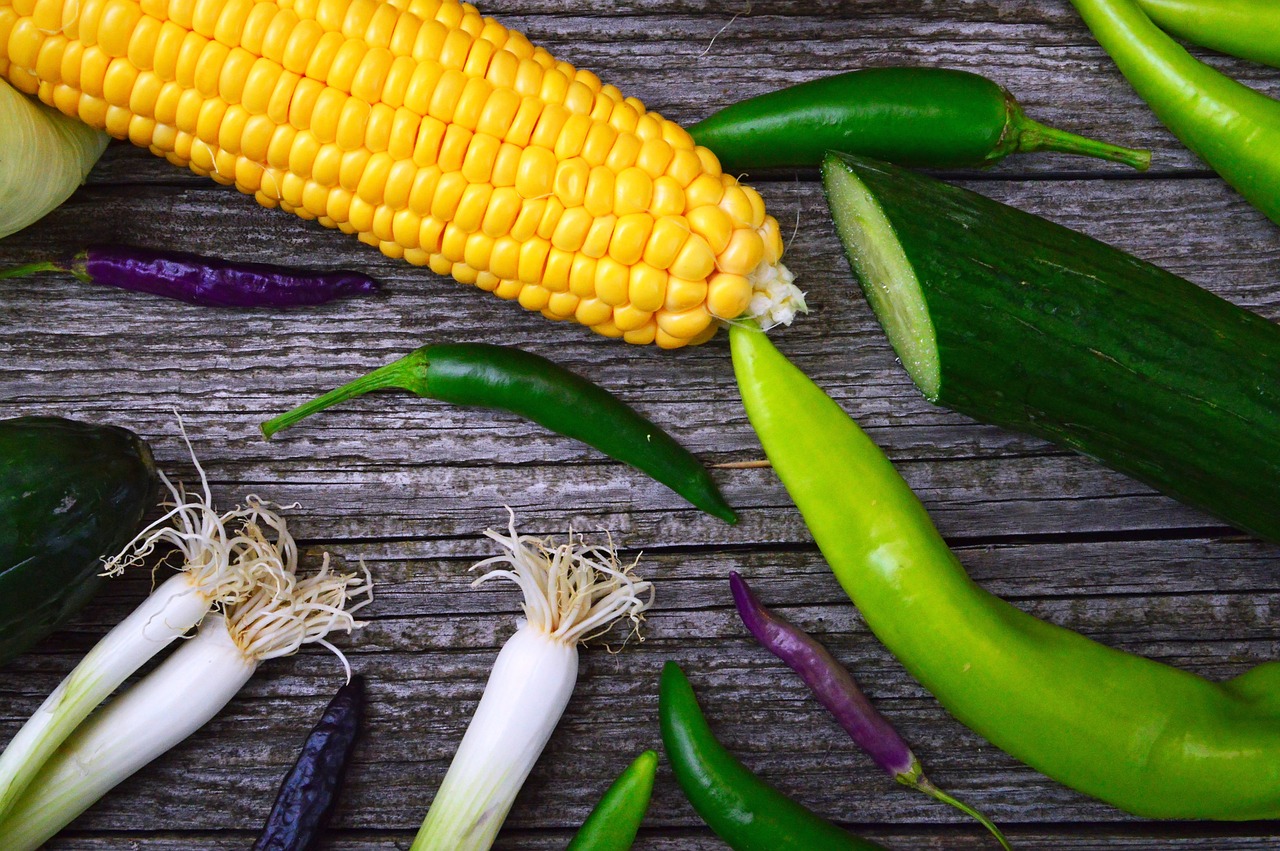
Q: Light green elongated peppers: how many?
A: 3